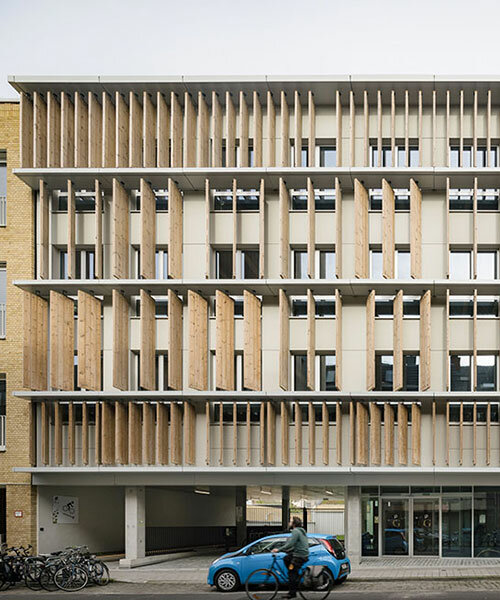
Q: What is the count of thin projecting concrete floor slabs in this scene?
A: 5